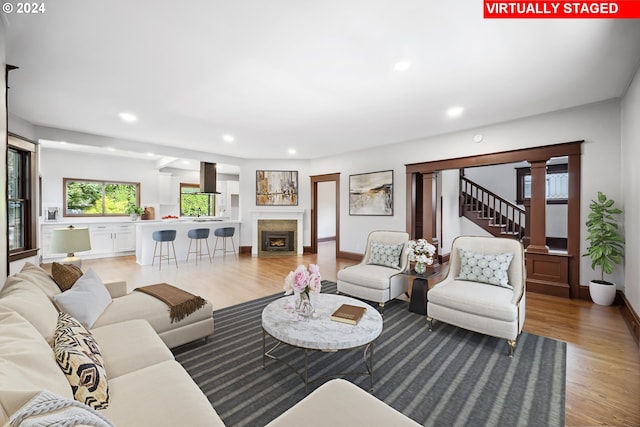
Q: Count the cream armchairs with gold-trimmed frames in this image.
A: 2